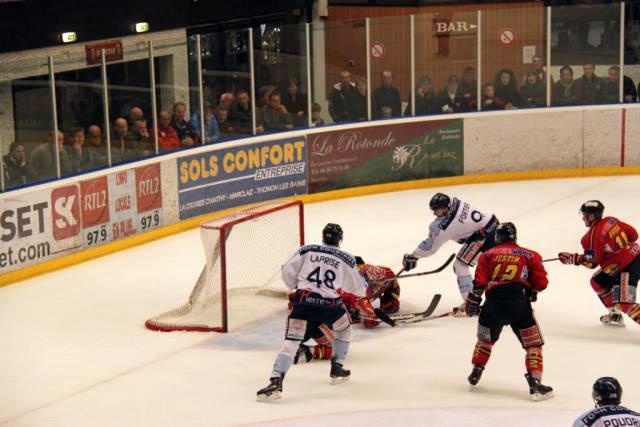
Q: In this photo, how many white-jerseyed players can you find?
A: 3